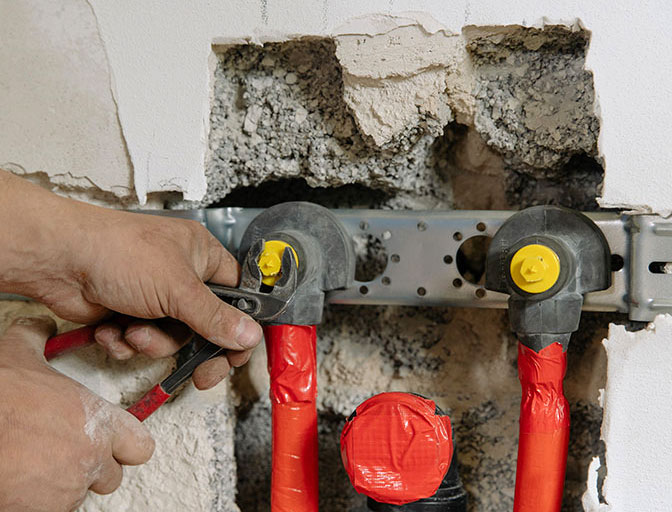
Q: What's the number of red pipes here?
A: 2